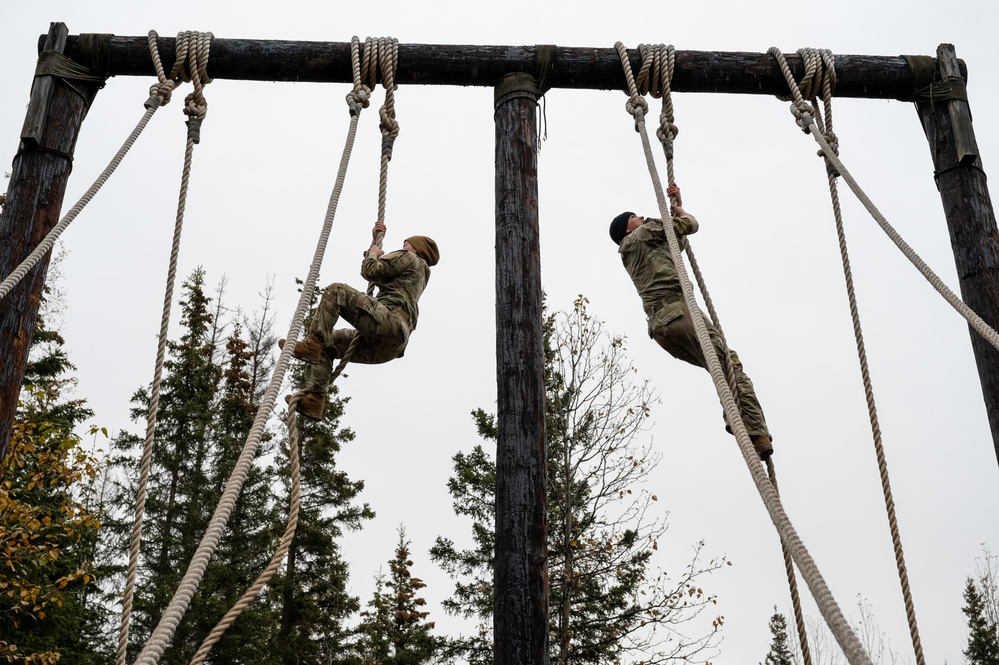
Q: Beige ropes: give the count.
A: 8